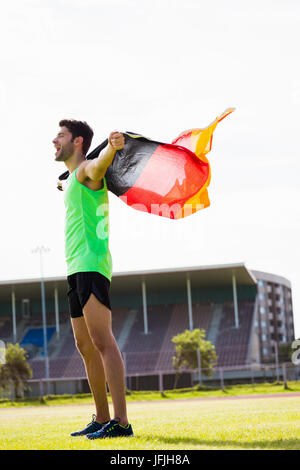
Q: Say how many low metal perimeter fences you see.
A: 1